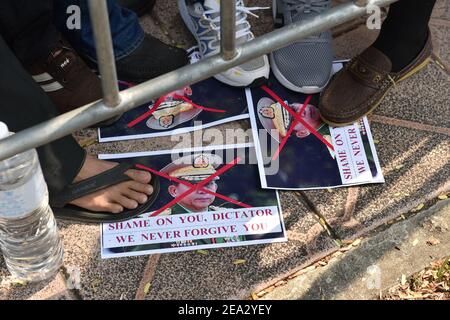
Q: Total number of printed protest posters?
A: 3